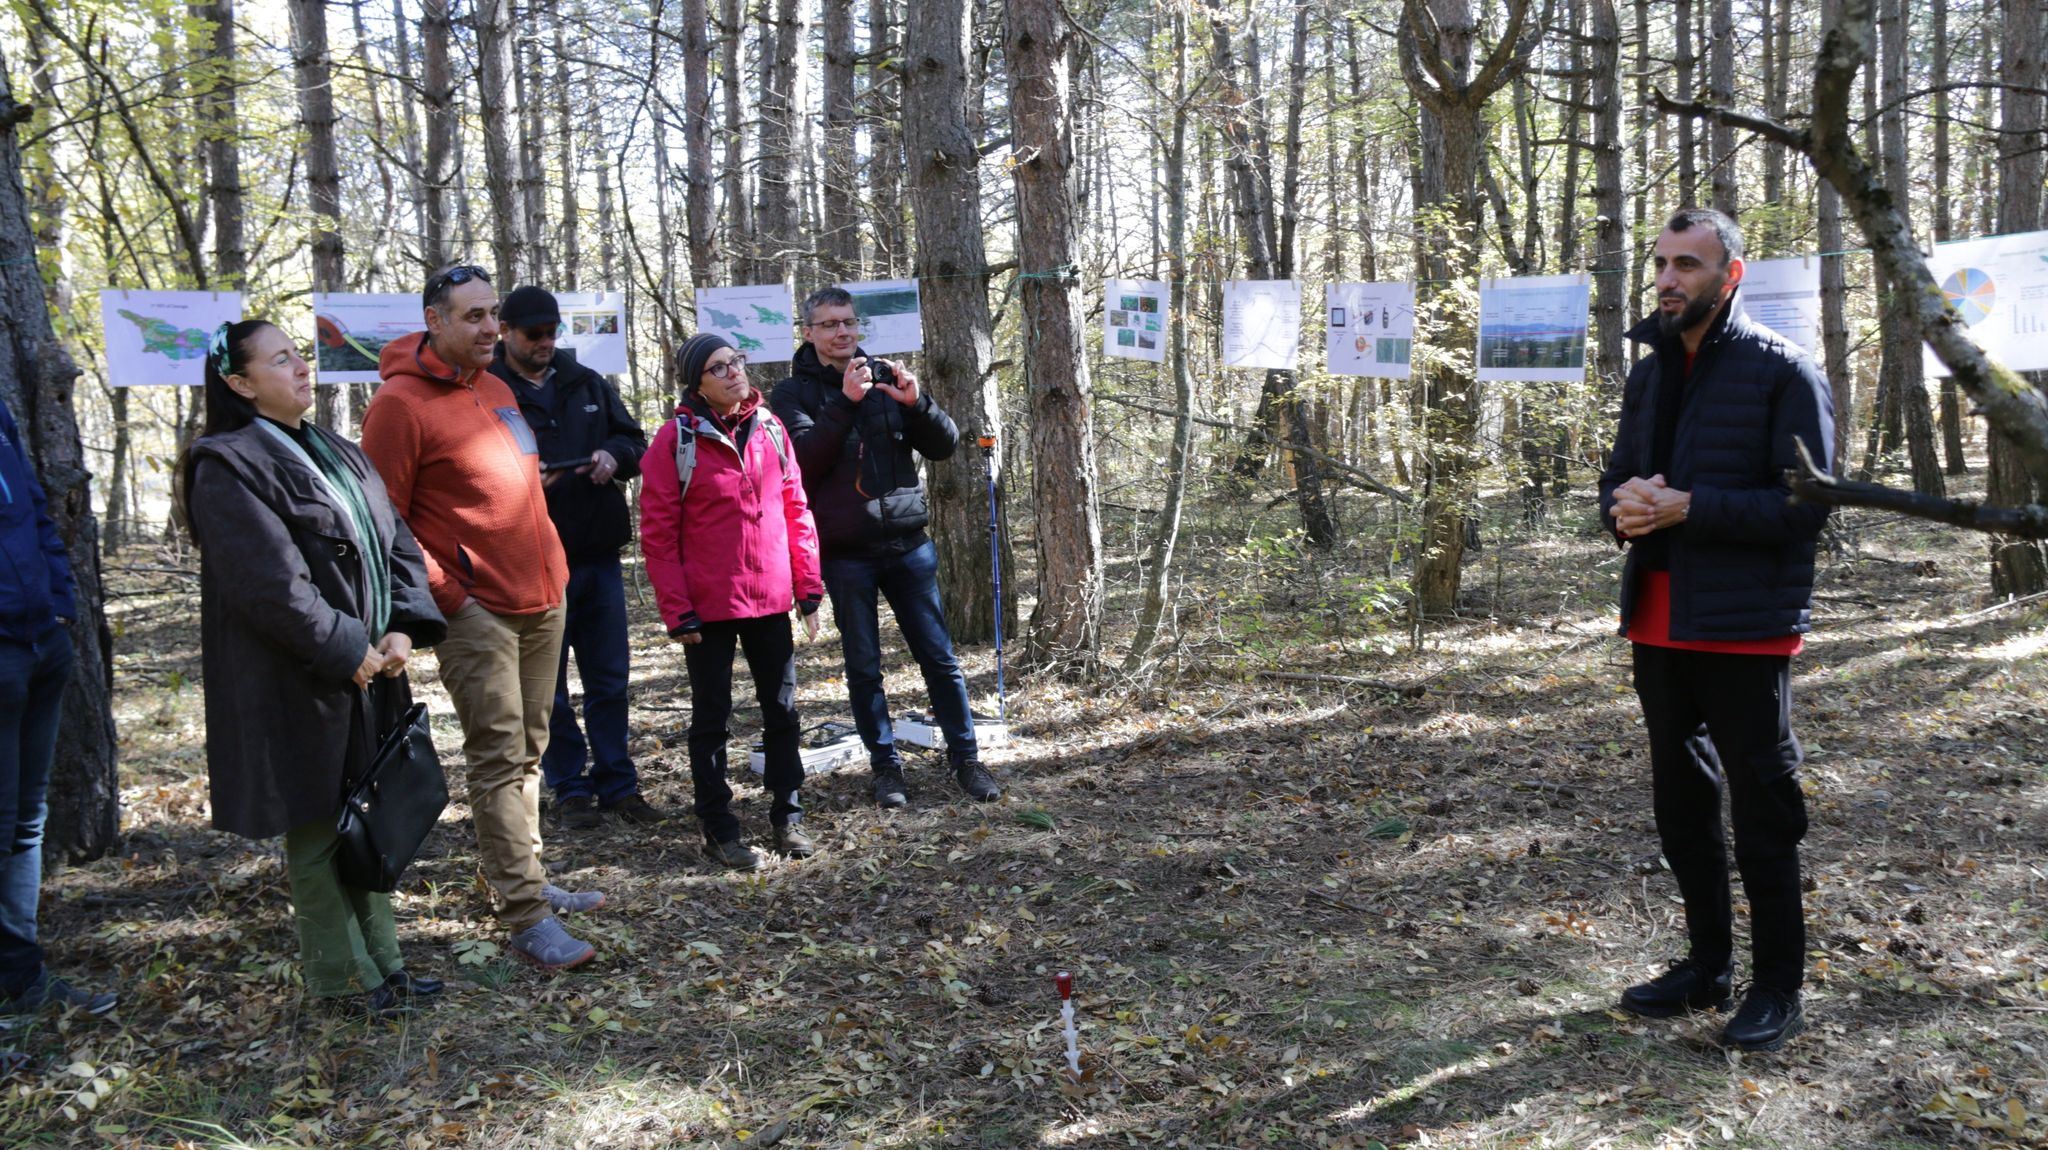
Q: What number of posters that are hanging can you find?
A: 11